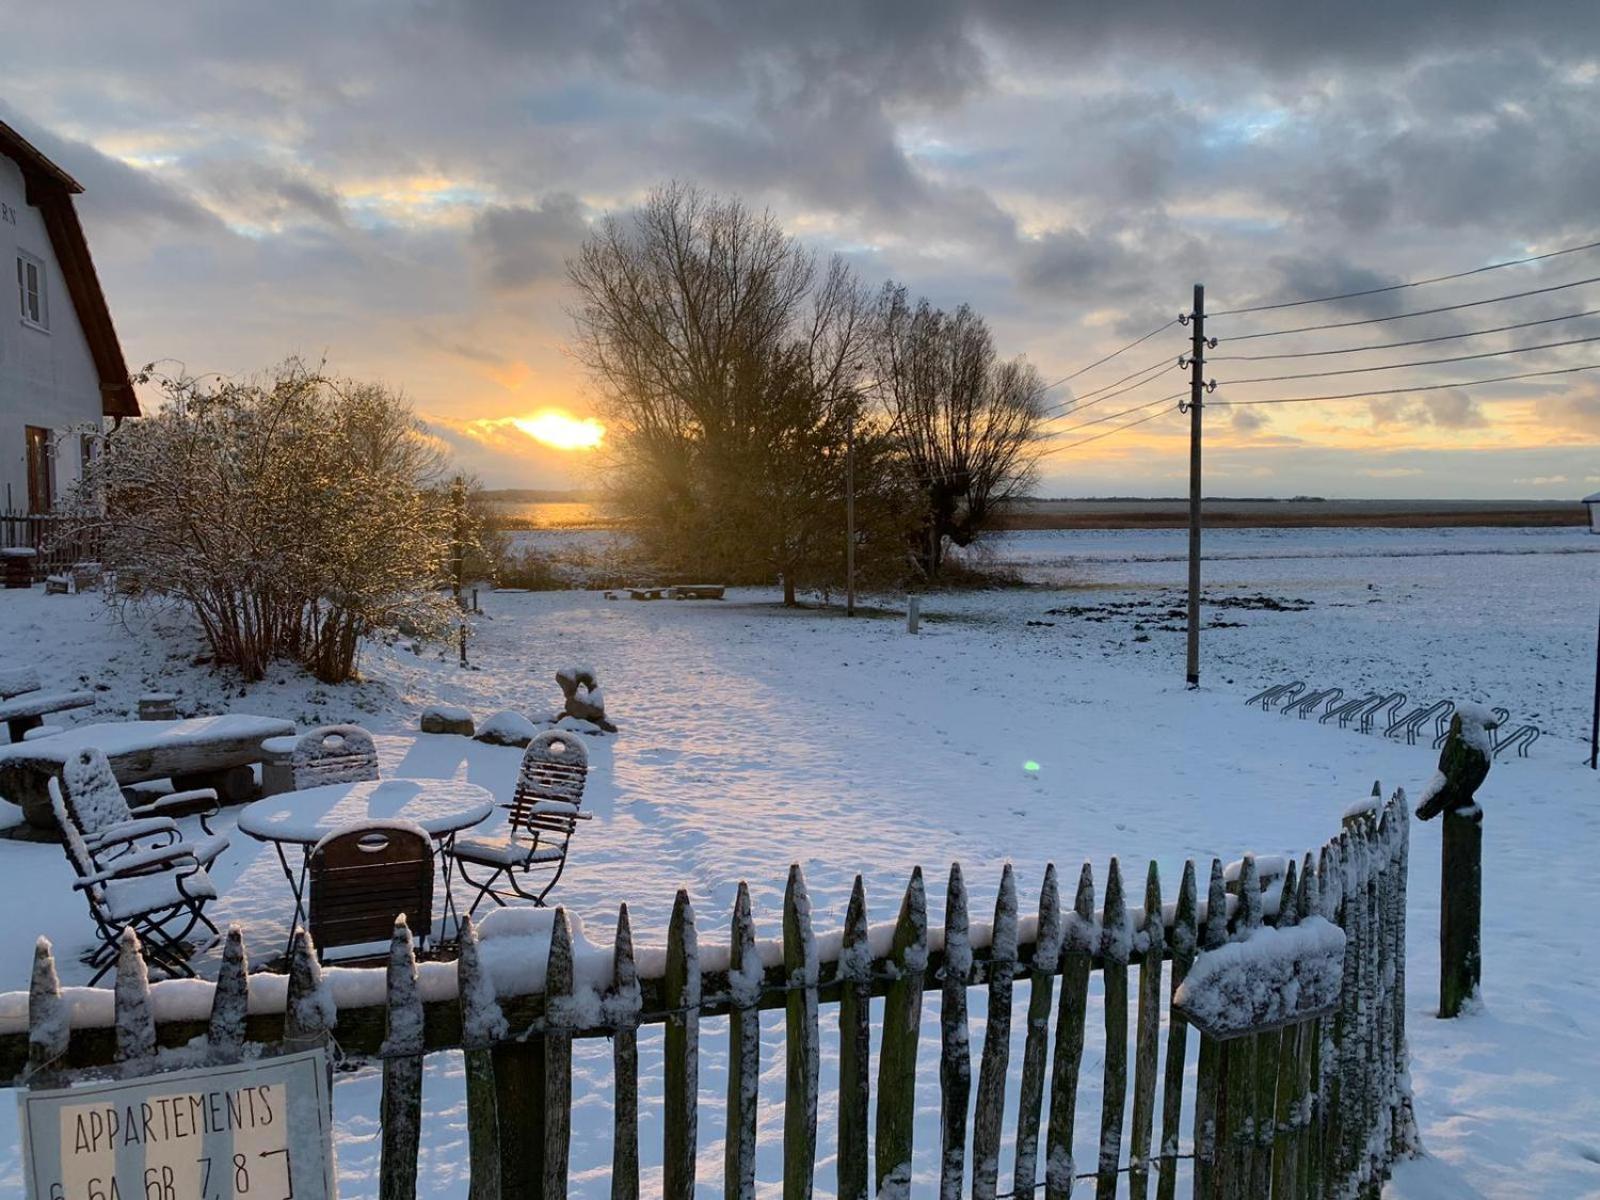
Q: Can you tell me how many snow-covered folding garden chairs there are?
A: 5